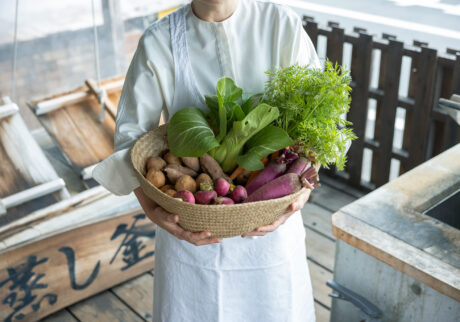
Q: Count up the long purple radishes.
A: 3